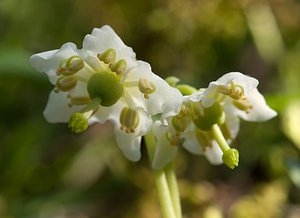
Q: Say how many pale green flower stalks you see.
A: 2